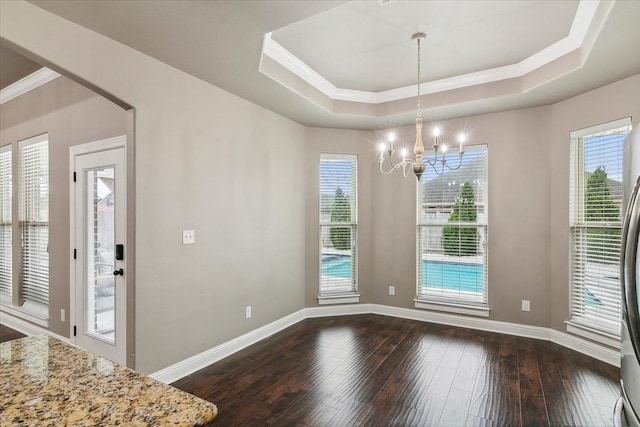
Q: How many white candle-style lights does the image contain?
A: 6